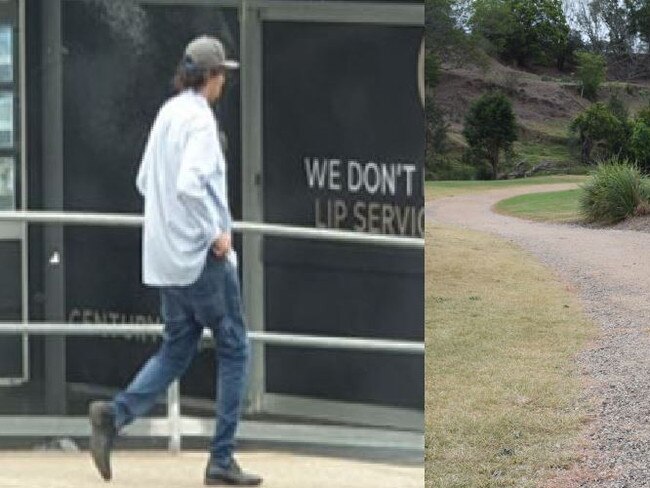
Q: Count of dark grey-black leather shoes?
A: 2